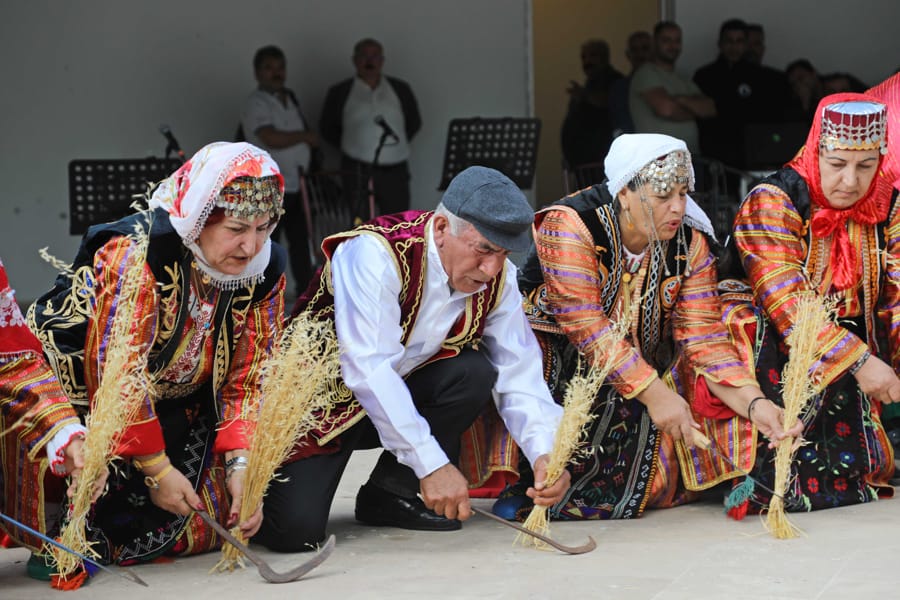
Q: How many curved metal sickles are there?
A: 4